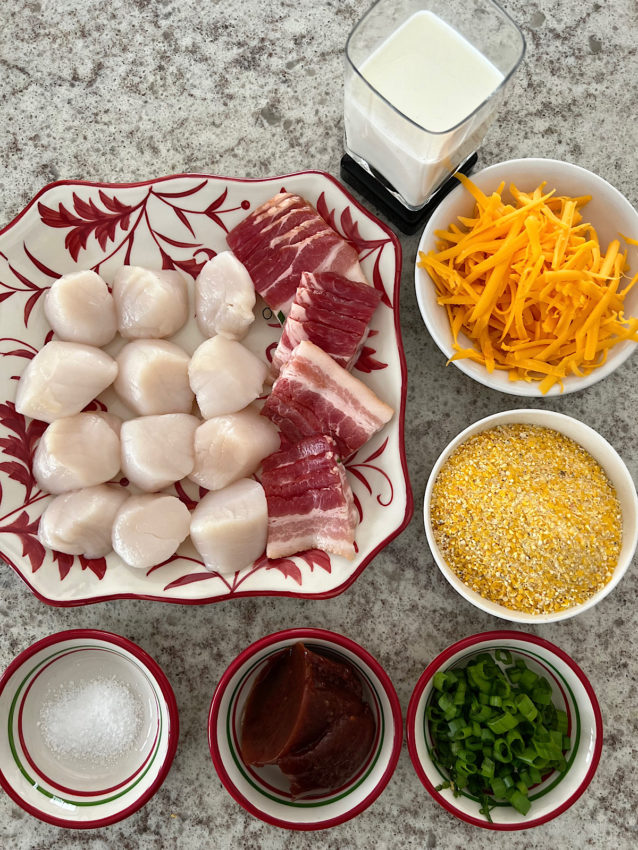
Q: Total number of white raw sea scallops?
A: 12